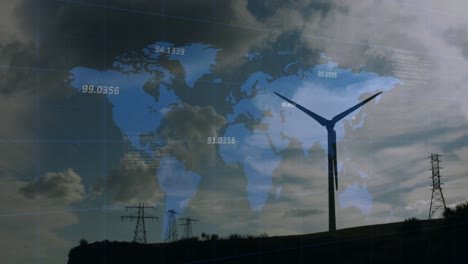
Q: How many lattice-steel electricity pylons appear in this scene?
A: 4